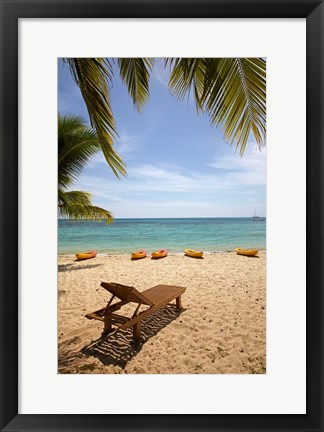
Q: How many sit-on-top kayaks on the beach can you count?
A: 5